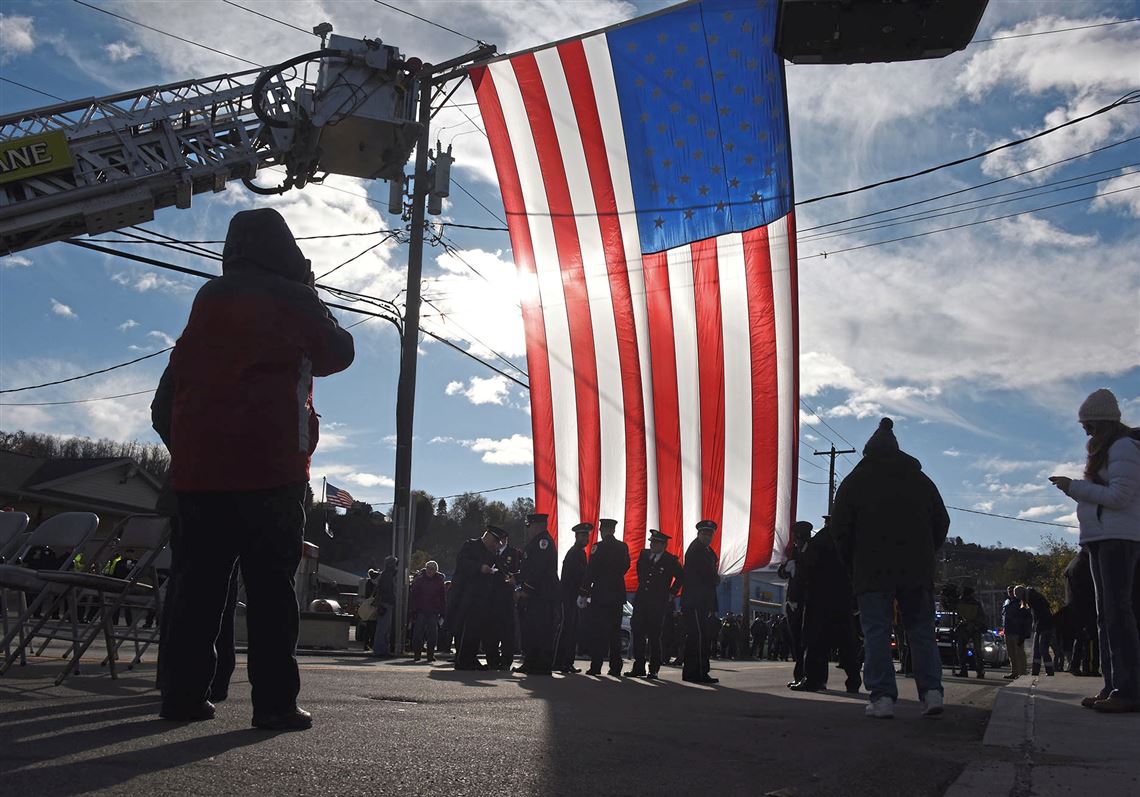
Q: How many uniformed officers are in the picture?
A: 9